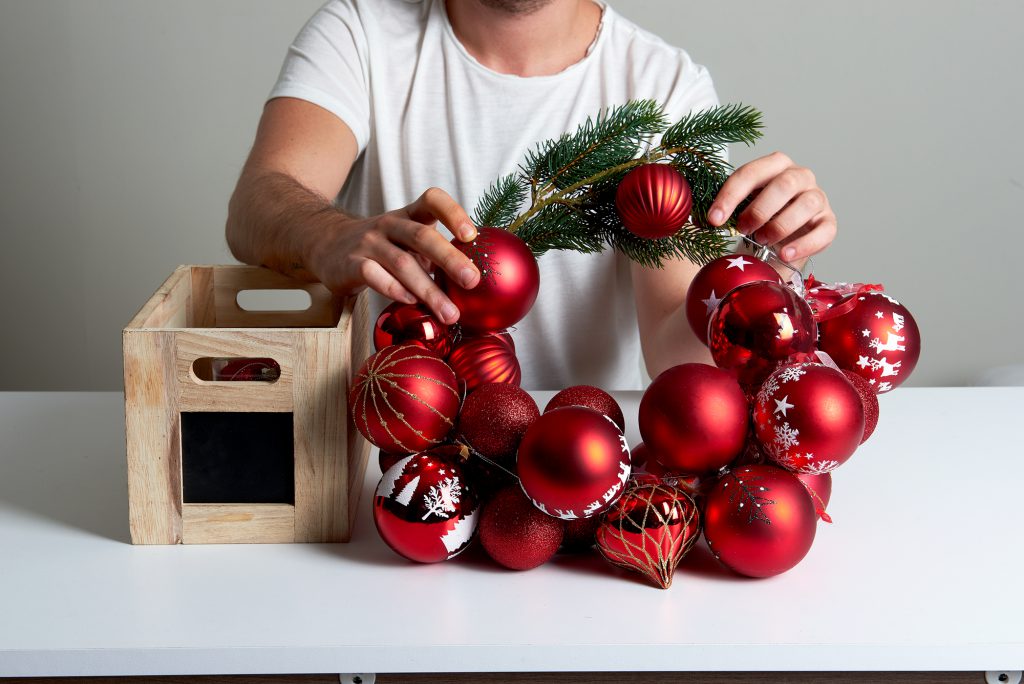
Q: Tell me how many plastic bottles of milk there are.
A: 0